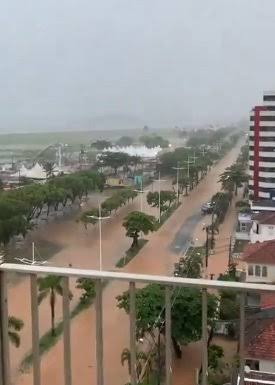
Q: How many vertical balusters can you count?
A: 8